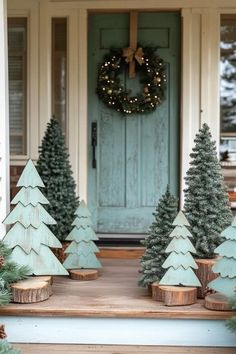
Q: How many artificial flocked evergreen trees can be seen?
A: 3